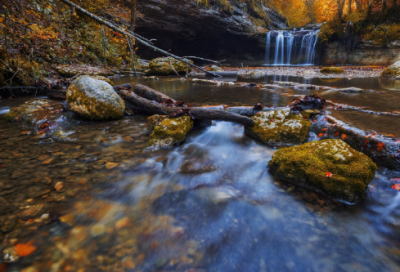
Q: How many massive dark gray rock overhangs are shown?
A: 1